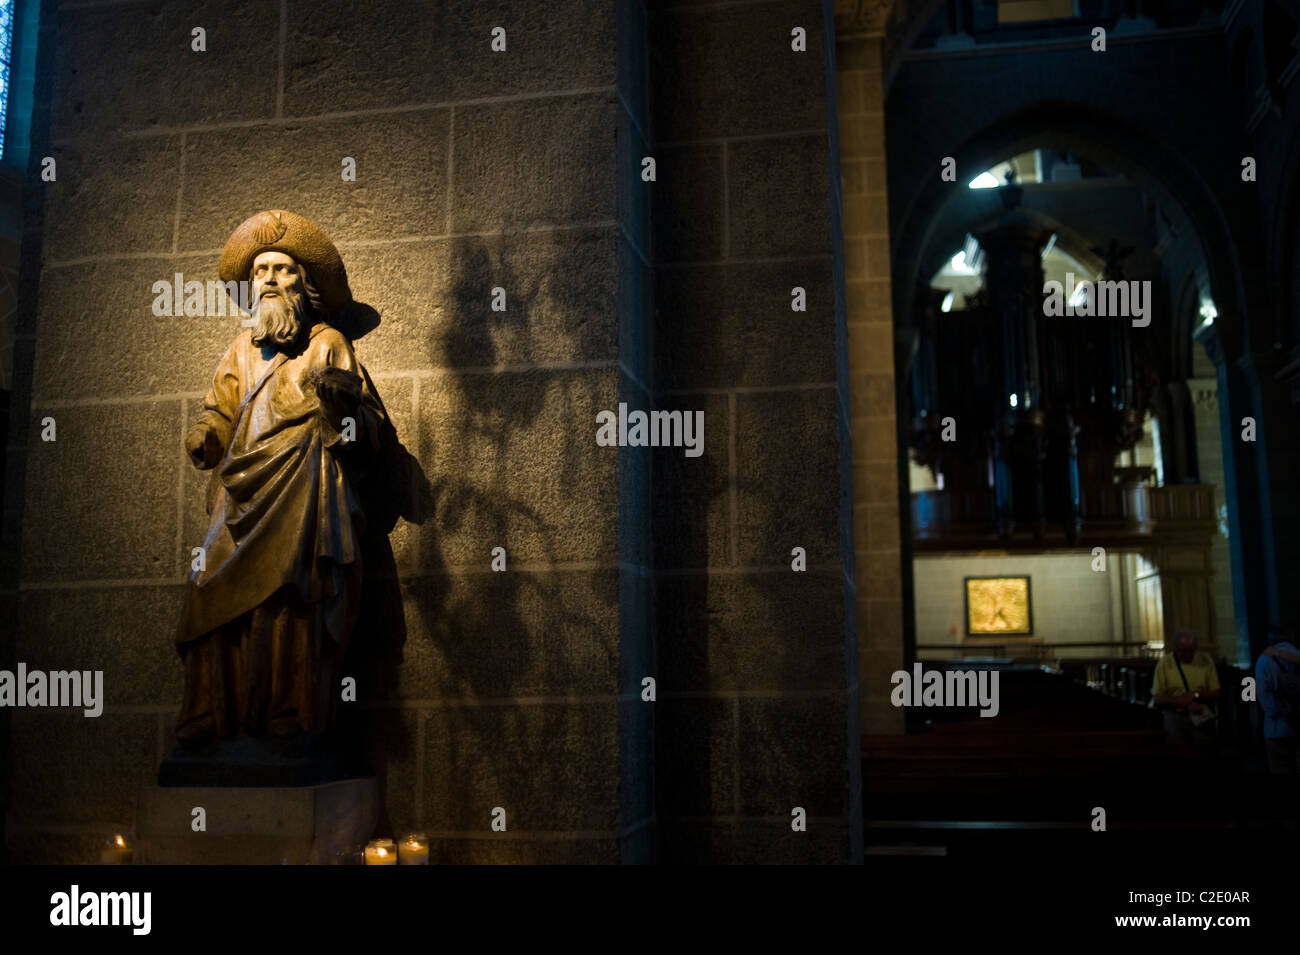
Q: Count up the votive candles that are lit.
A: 3